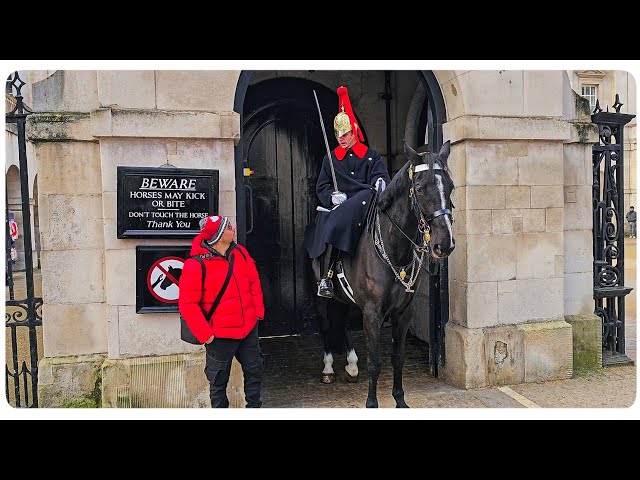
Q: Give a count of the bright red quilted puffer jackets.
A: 1